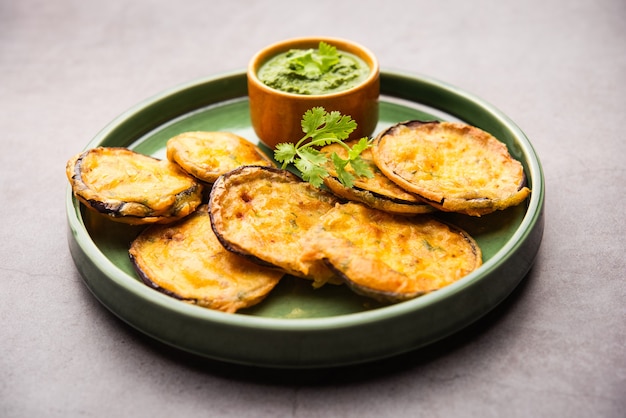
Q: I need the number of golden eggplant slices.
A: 7